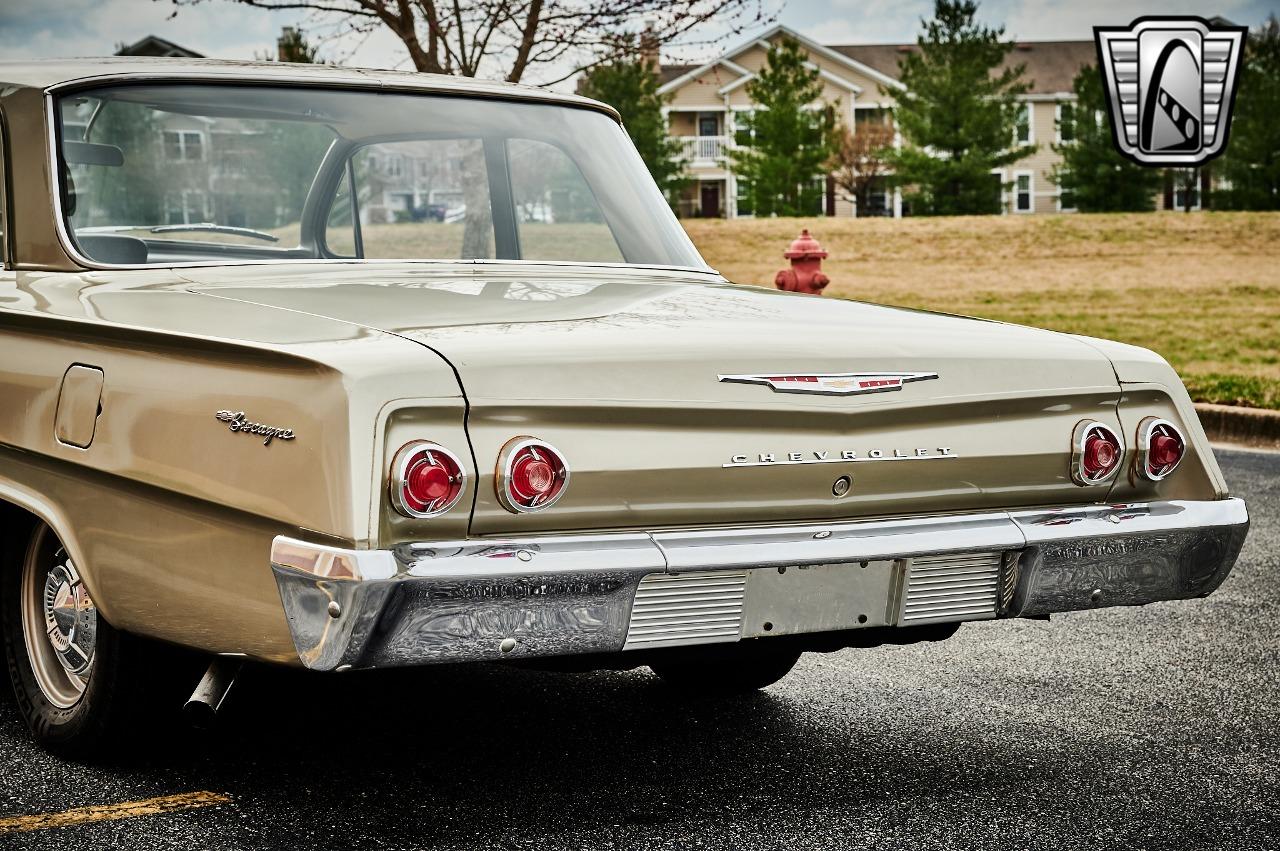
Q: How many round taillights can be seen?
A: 4